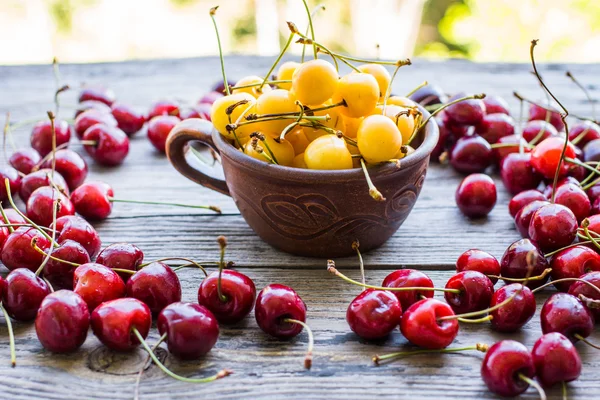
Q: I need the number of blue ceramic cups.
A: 0